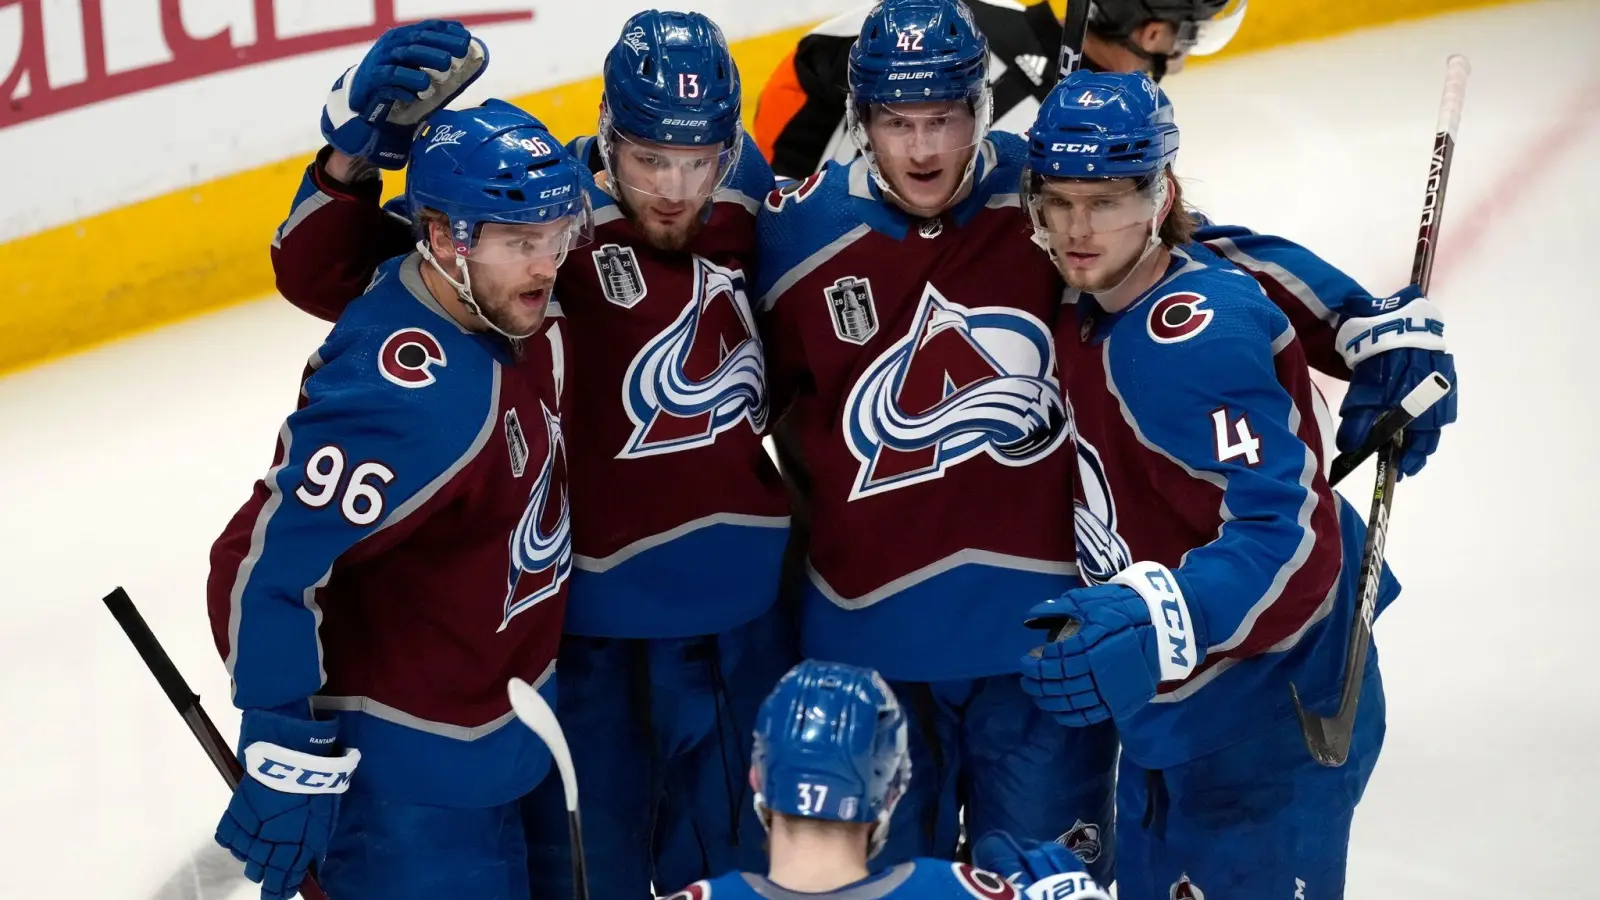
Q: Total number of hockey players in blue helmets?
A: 5